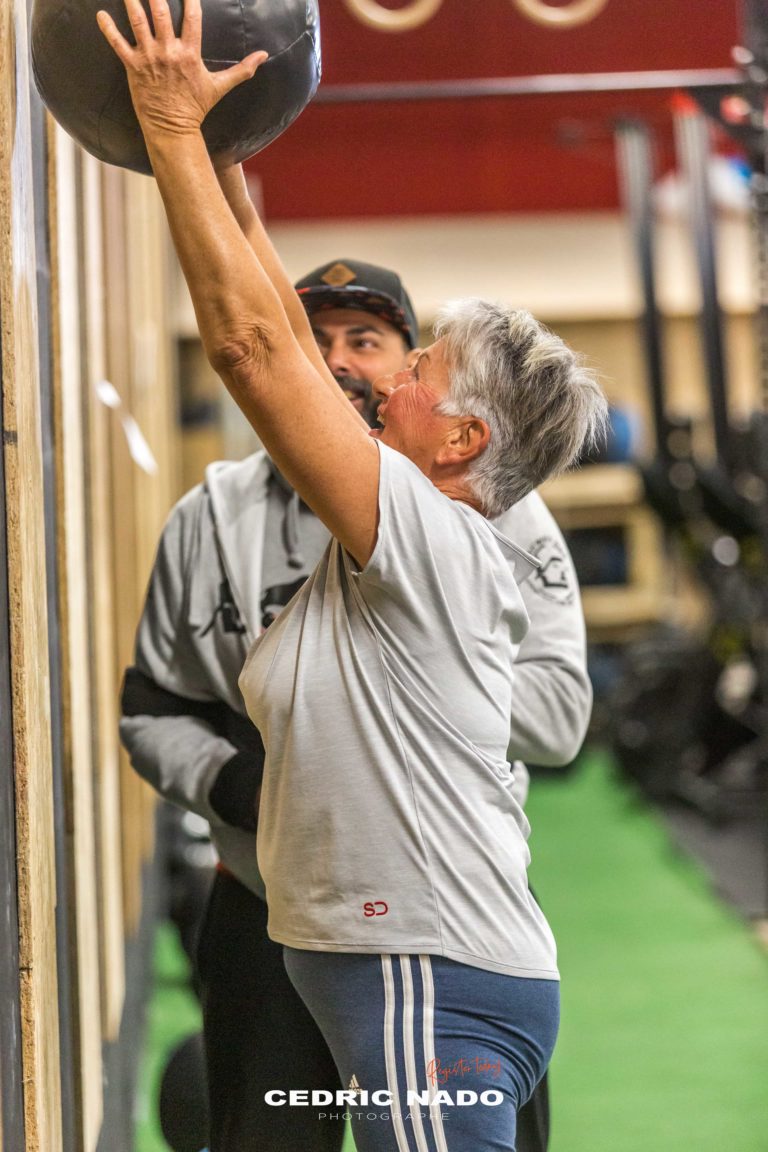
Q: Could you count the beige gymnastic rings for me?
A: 2